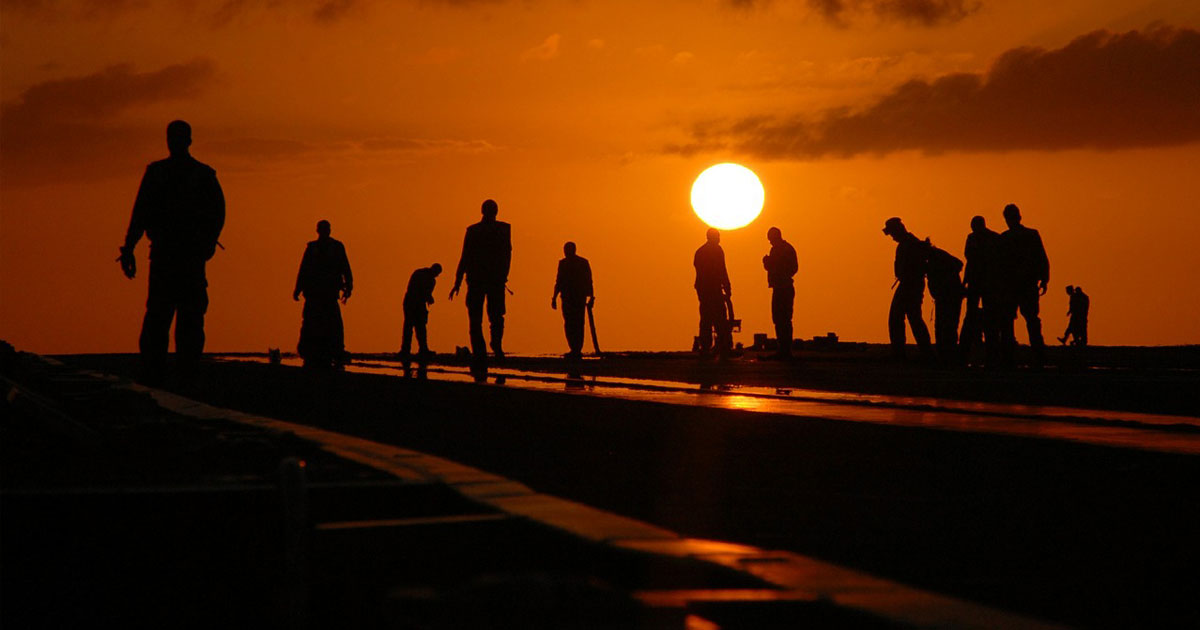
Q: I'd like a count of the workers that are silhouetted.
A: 13